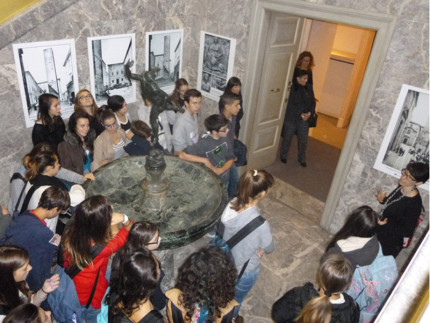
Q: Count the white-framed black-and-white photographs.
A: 5